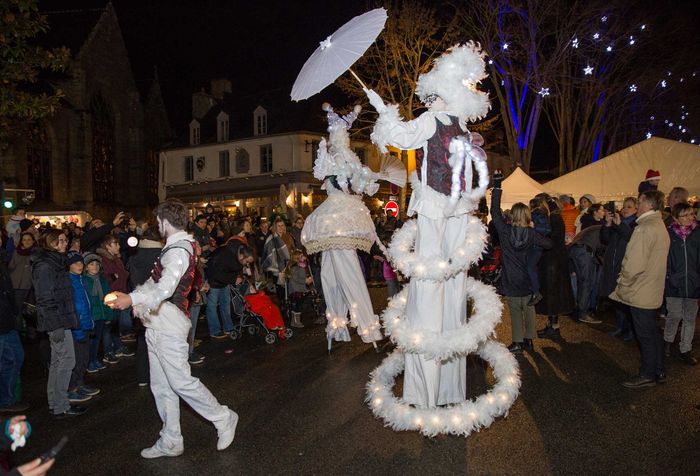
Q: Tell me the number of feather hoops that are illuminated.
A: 3